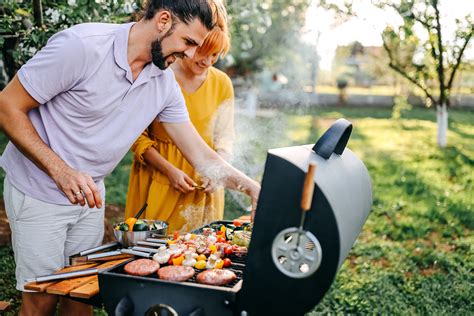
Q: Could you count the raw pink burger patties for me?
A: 3